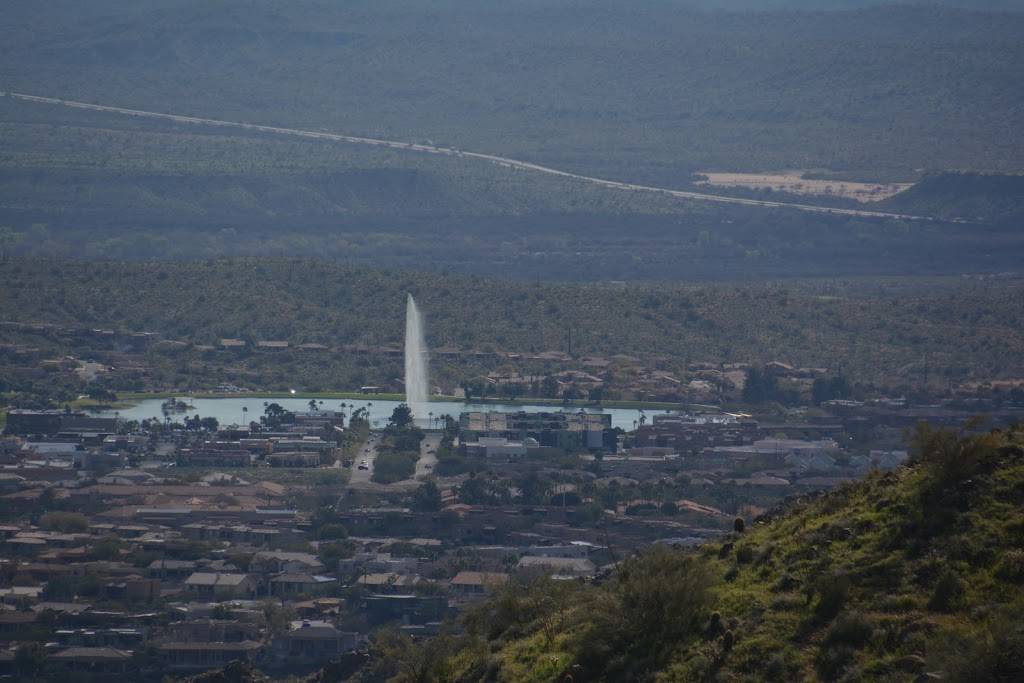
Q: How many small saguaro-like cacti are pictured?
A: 3